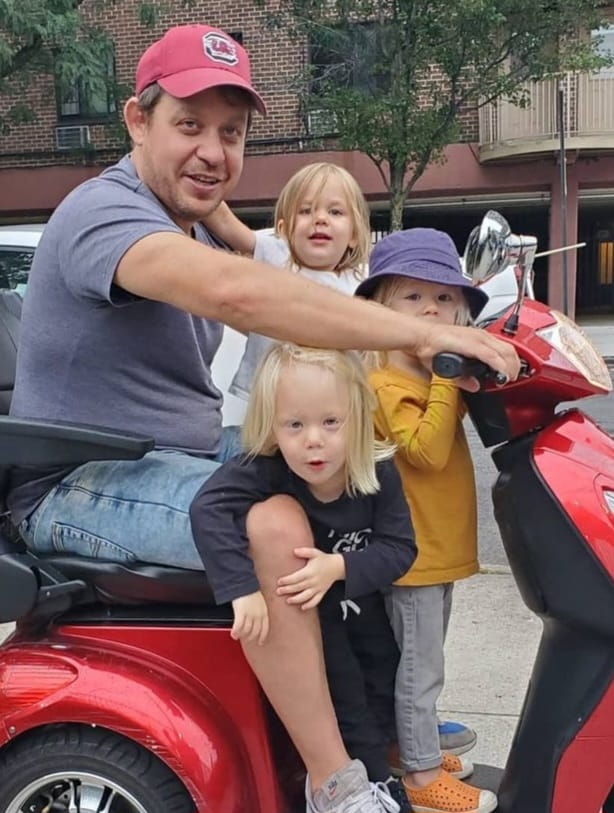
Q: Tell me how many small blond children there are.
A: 3